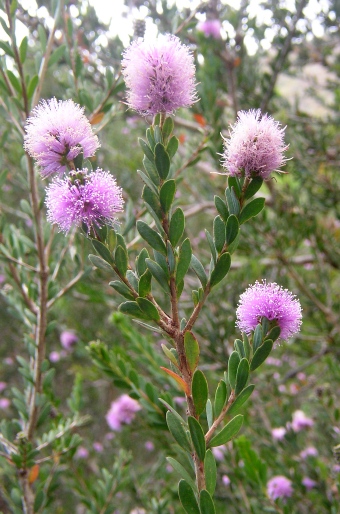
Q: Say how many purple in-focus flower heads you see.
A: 5